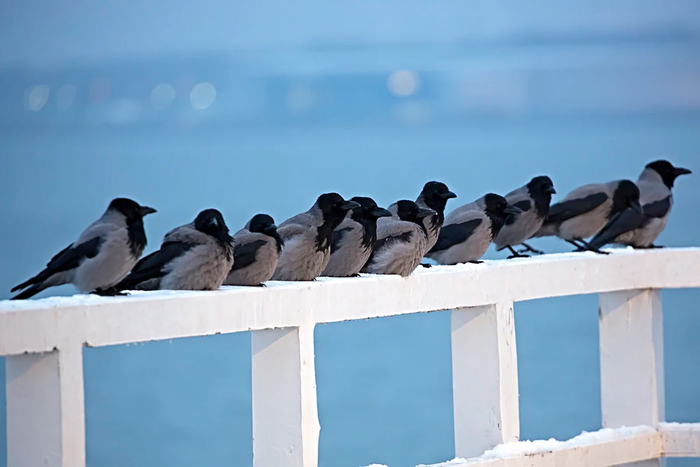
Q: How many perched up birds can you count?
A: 11